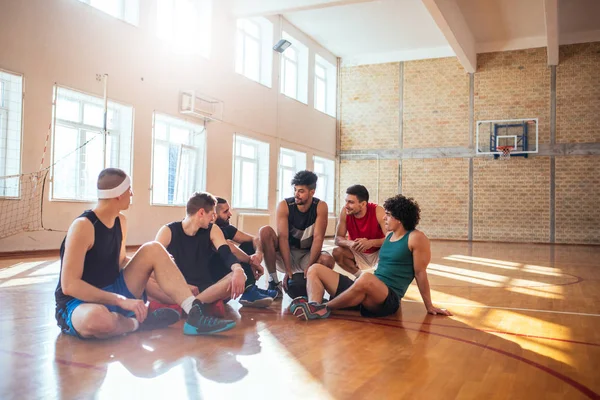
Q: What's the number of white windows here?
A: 11